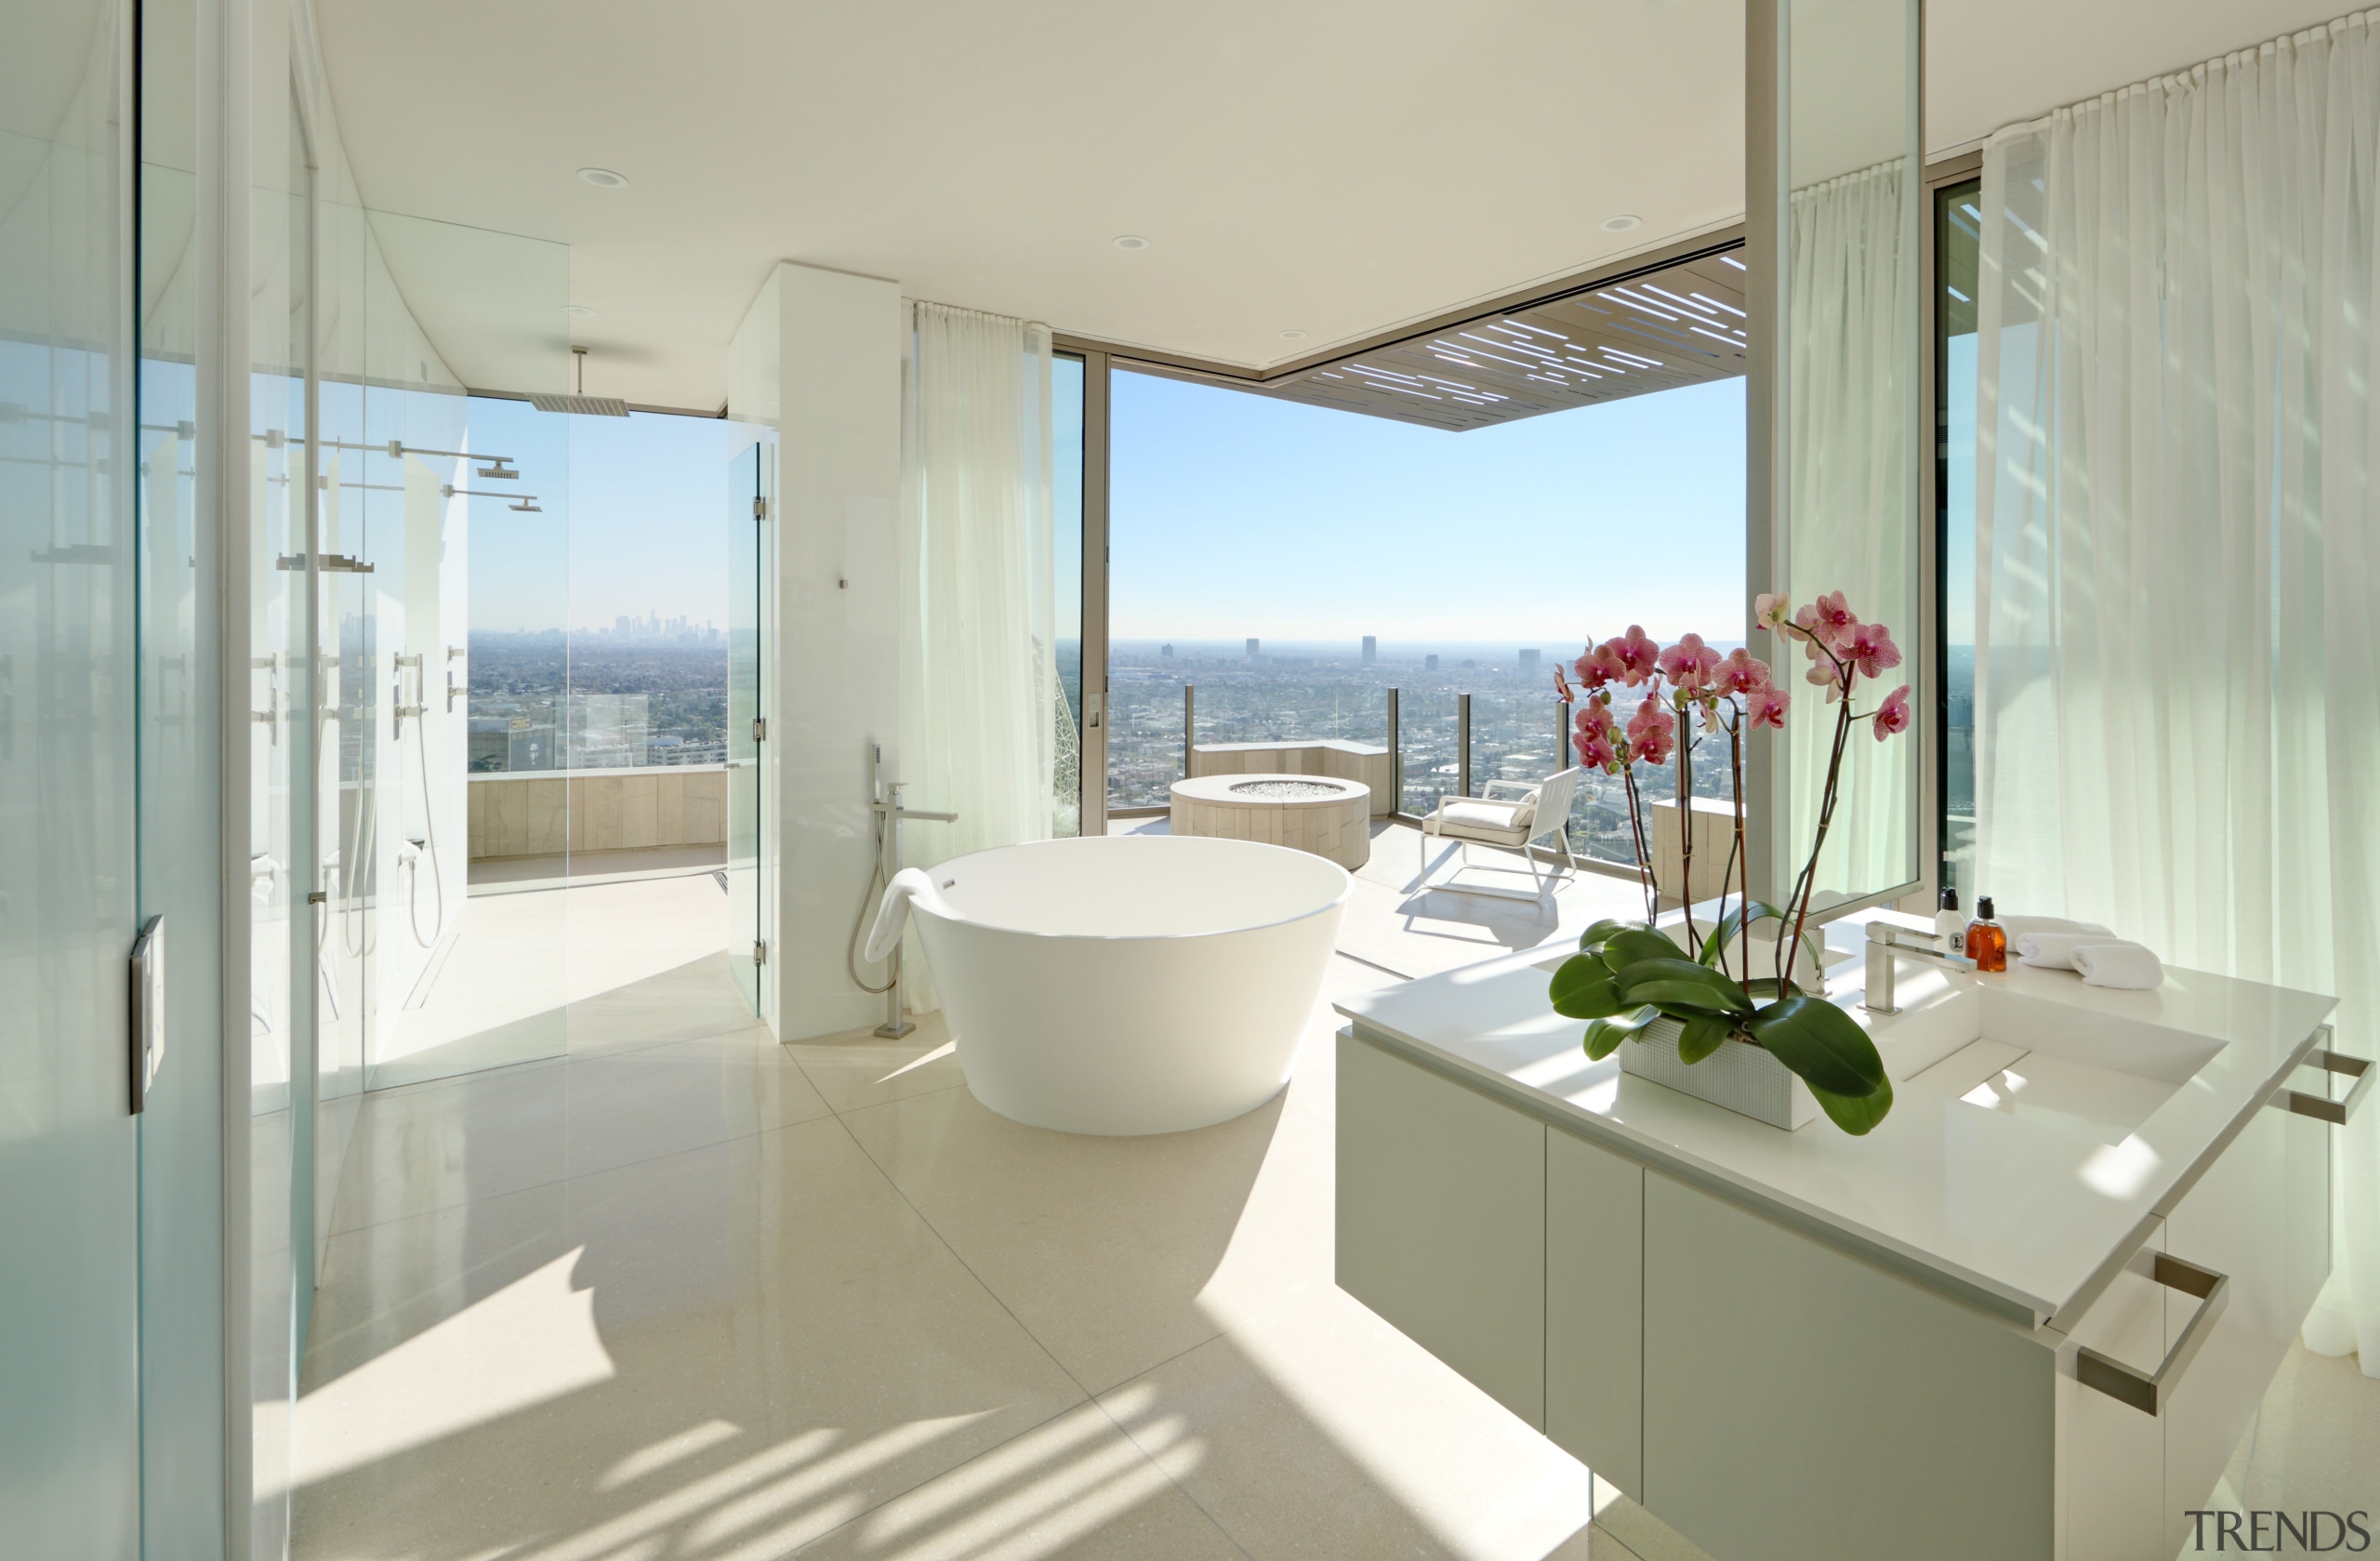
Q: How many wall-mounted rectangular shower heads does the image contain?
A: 2